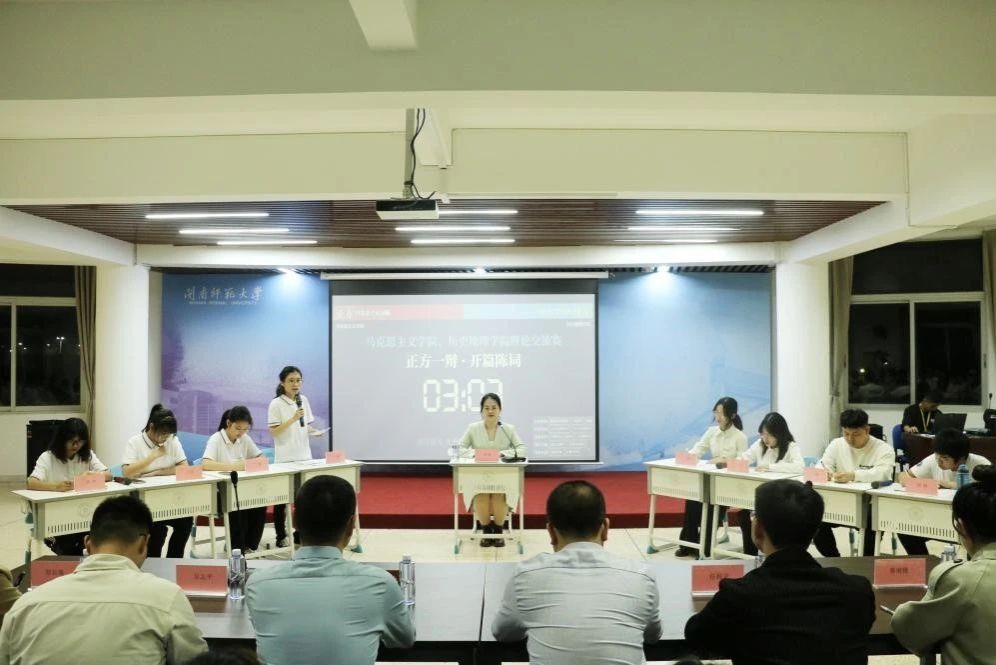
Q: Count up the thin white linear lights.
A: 9